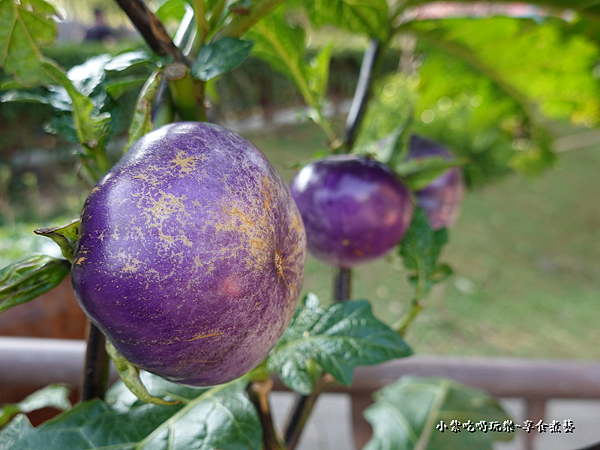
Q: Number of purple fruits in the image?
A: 3